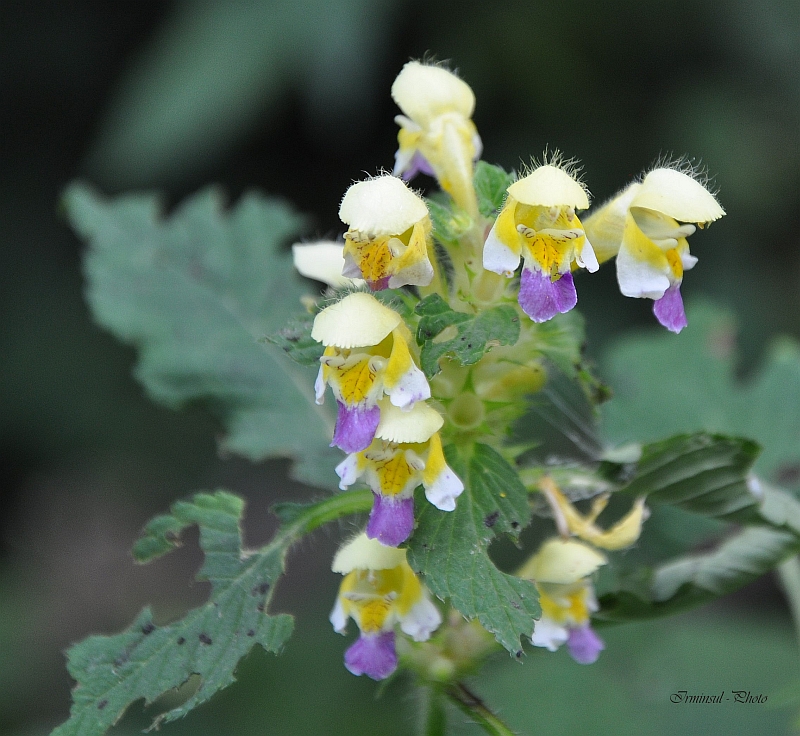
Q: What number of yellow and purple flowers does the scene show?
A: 8